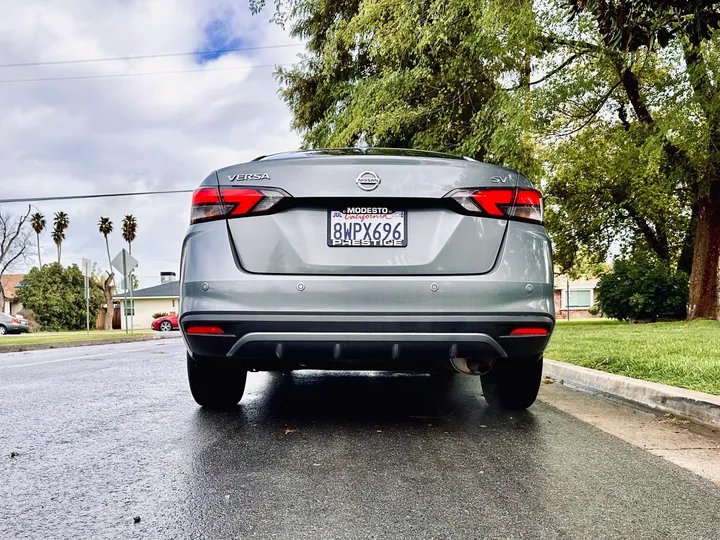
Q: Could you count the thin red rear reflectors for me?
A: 2